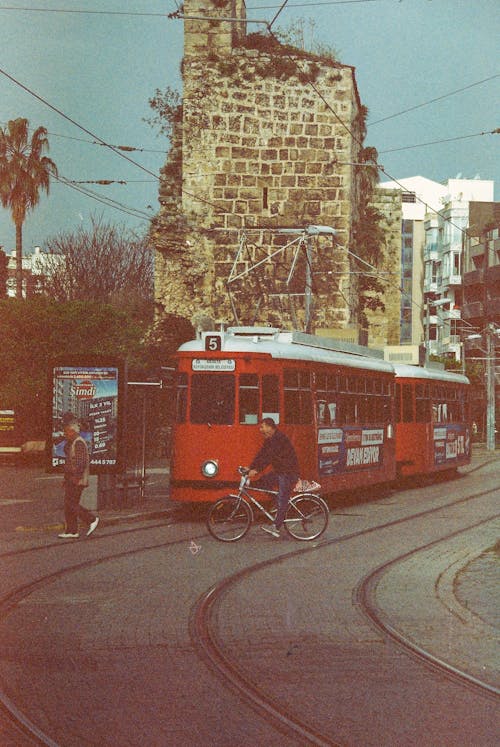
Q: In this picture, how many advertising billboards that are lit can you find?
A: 1